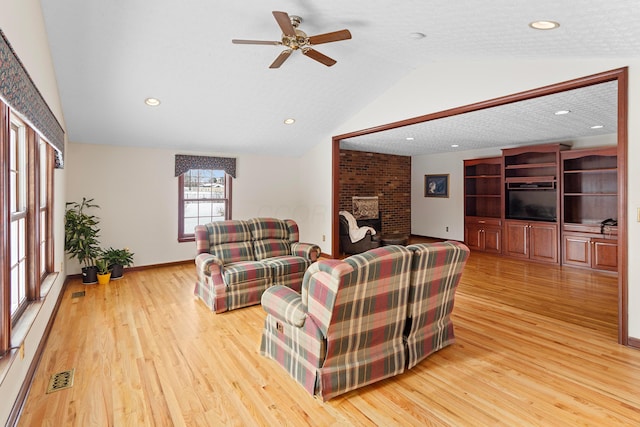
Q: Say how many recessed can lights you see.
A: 7